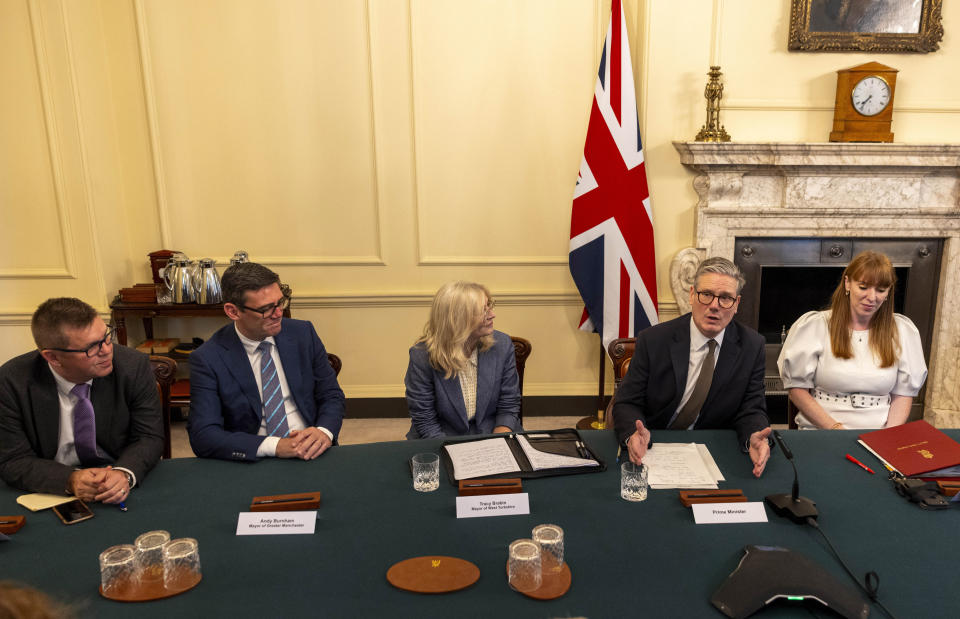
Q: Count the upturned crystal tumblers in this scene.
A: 5